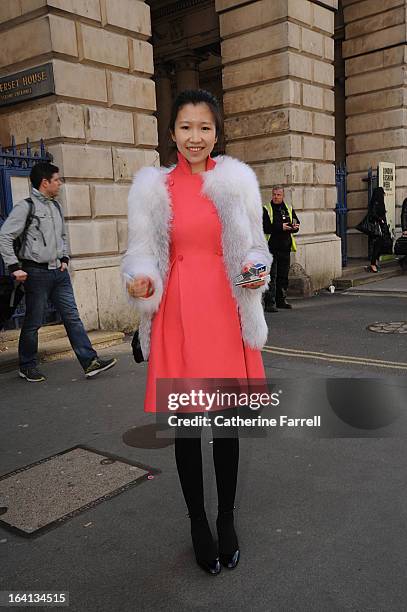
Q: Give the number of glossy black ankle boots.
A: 2